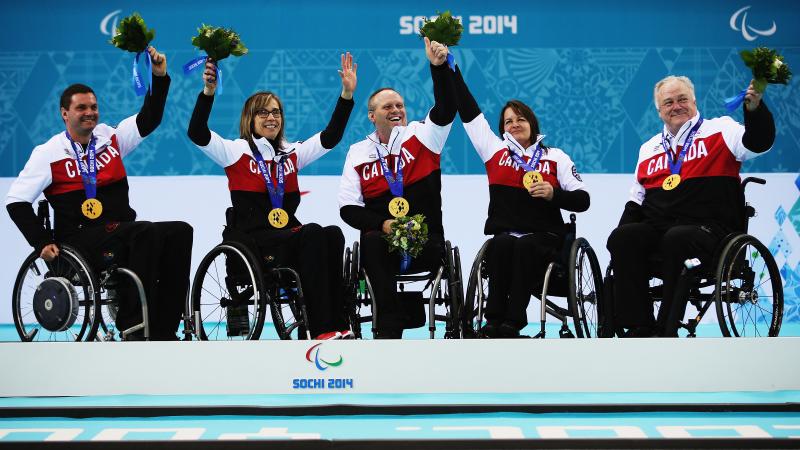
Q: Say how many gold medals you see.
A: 5